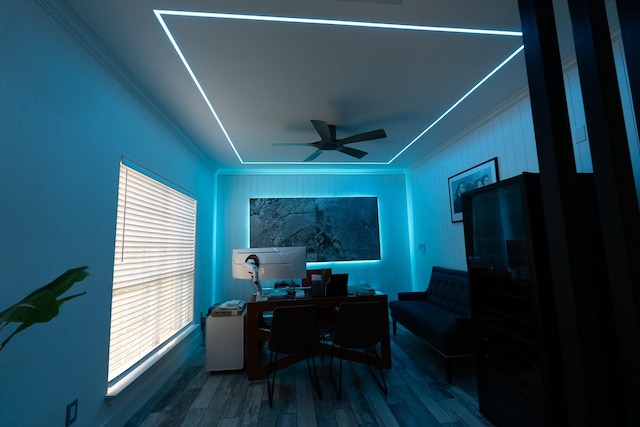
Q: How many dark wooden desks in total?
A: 1